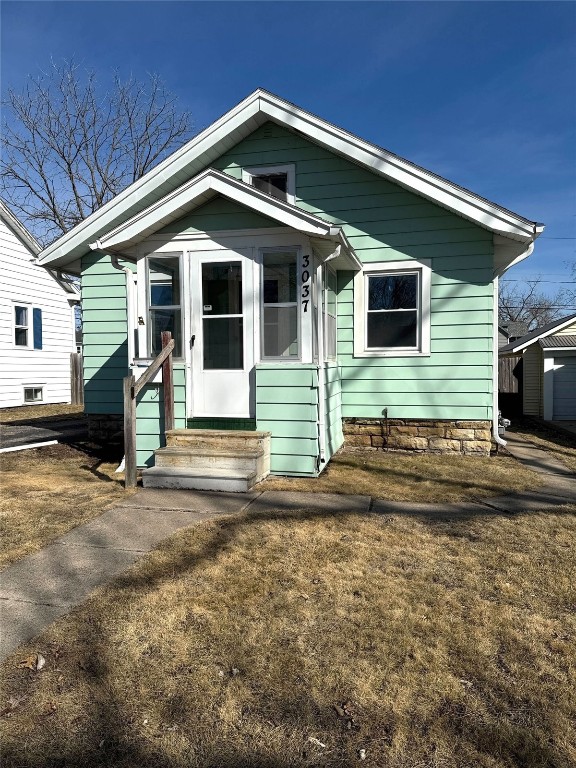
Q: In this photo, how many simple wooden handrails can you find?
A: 1